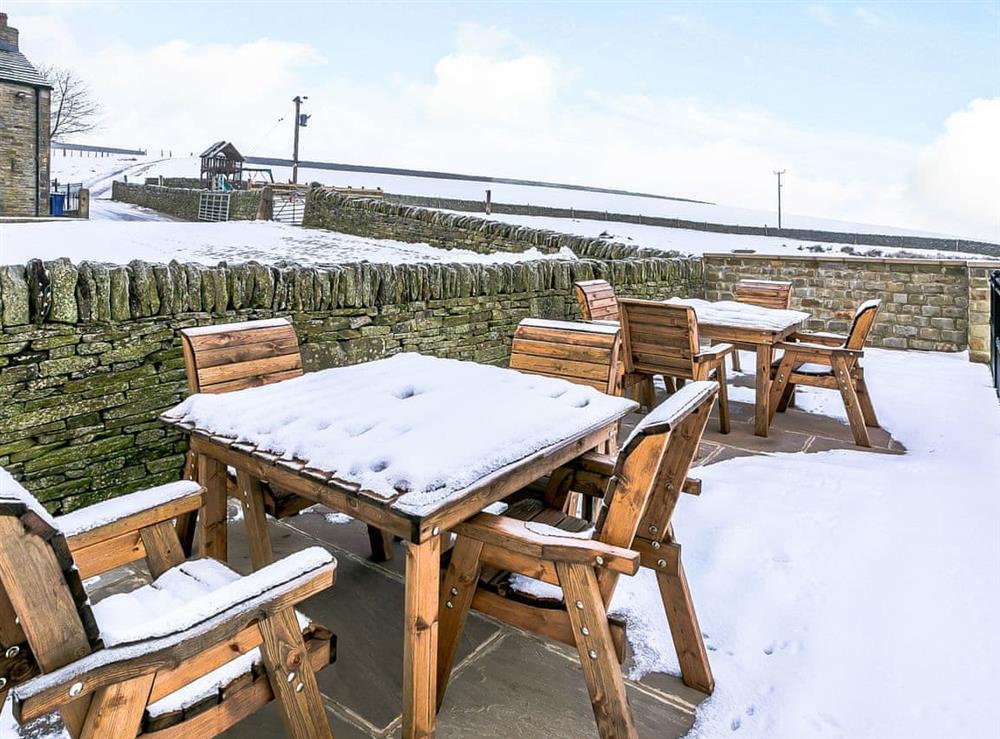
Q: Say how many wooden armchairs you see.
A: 8